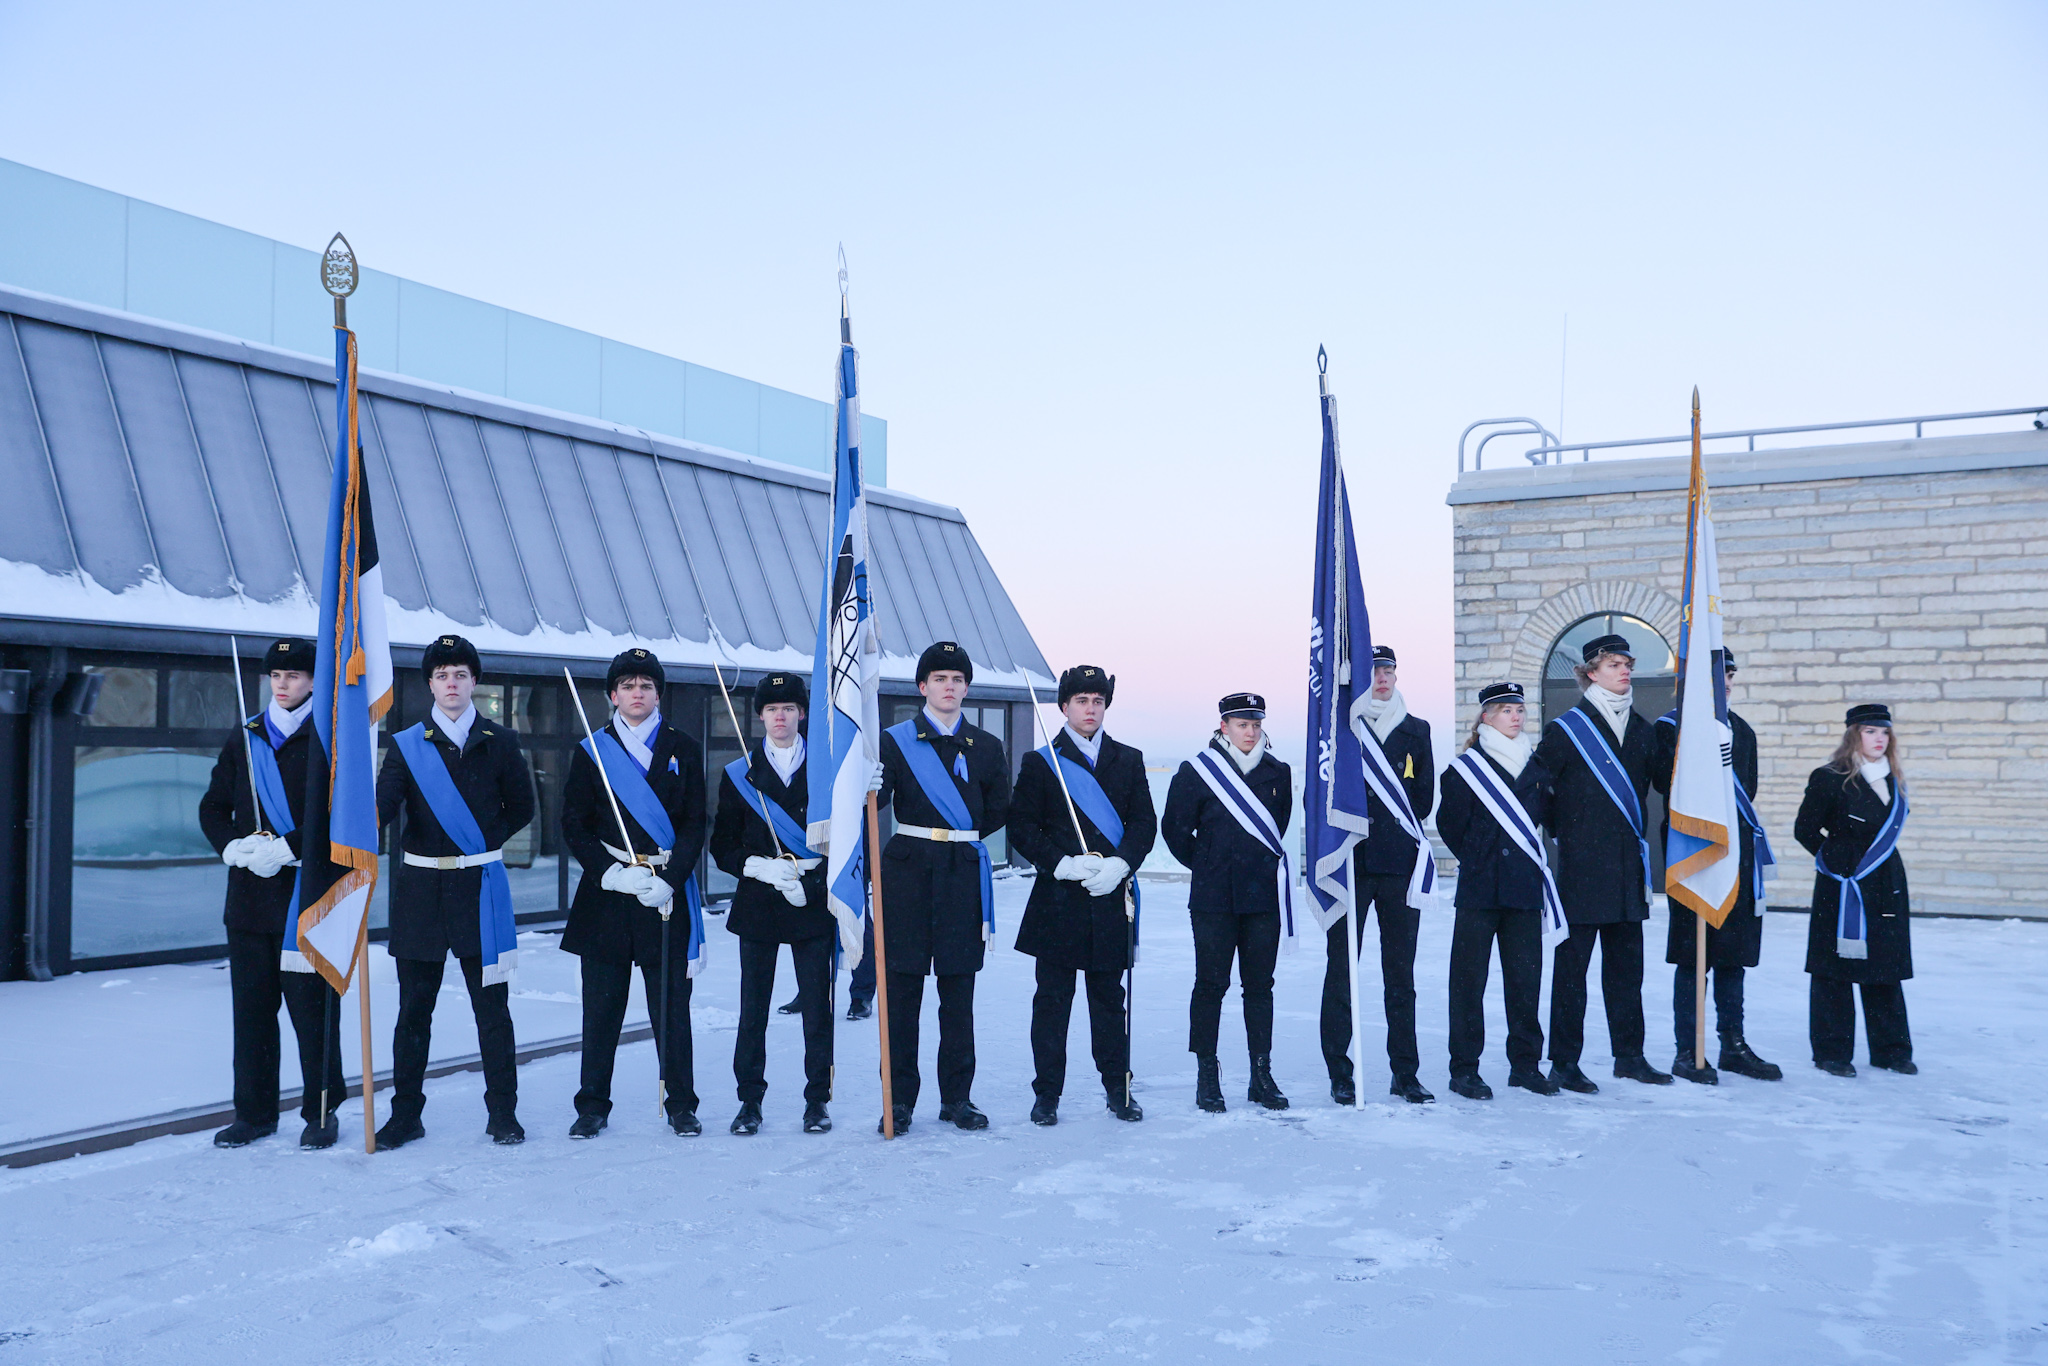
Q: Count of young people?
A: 12